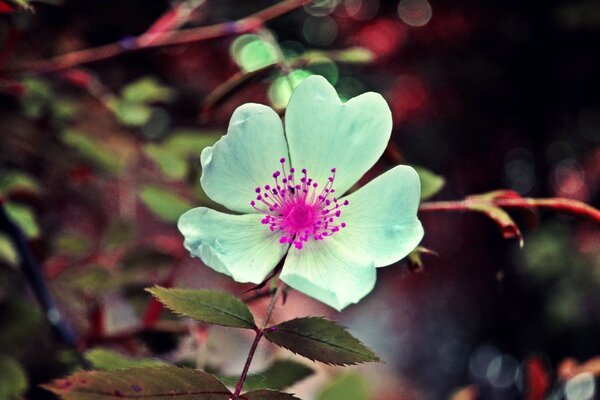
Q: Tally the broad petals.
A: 5